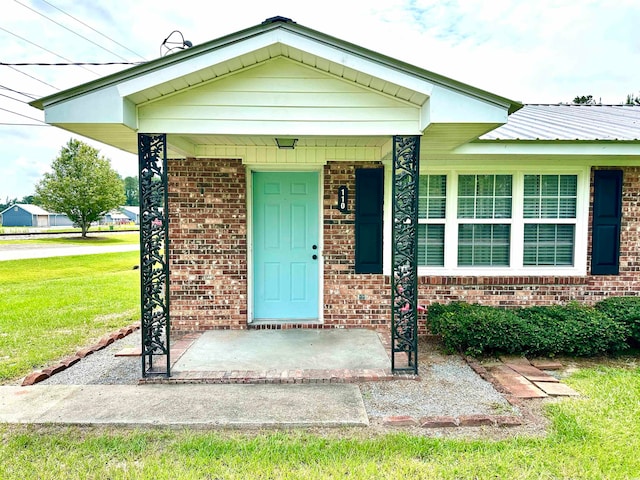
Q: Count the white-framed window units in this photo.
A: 3